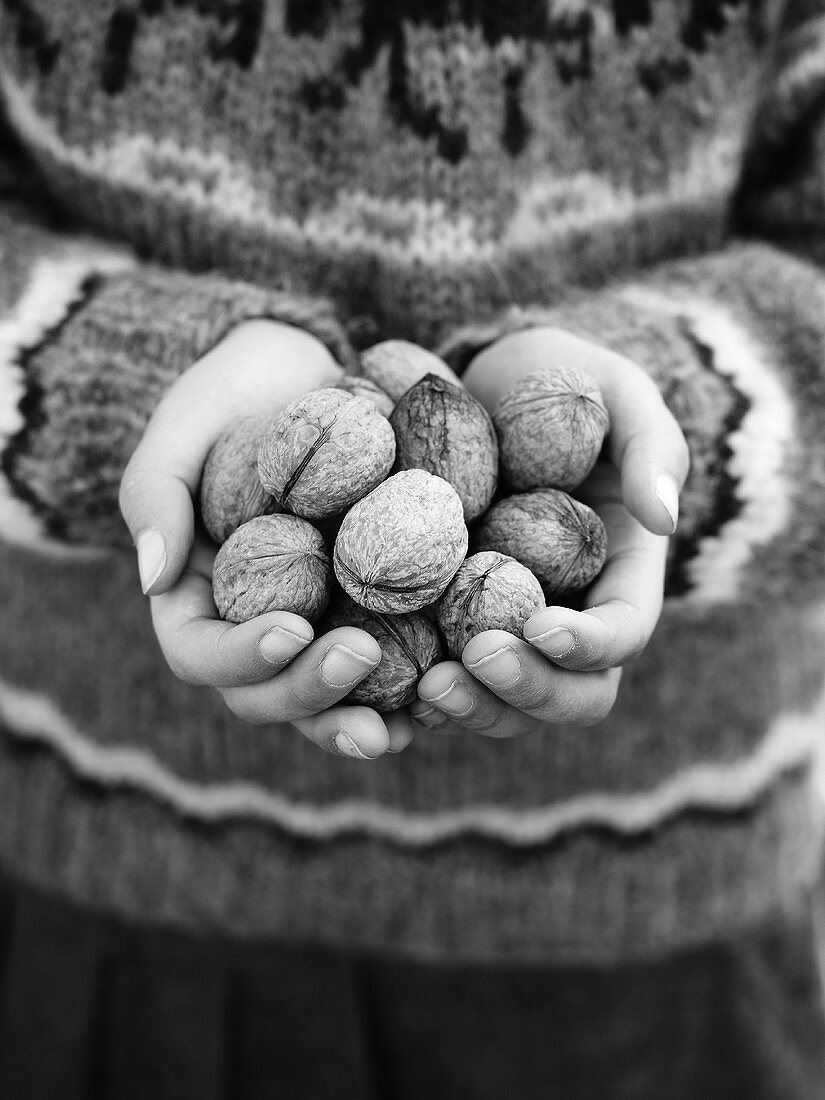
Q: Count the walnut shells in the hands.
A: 11